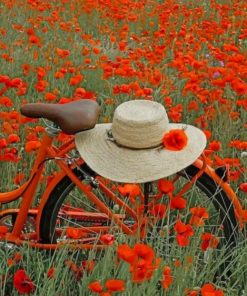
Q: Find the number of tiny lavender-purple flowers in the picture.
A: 3